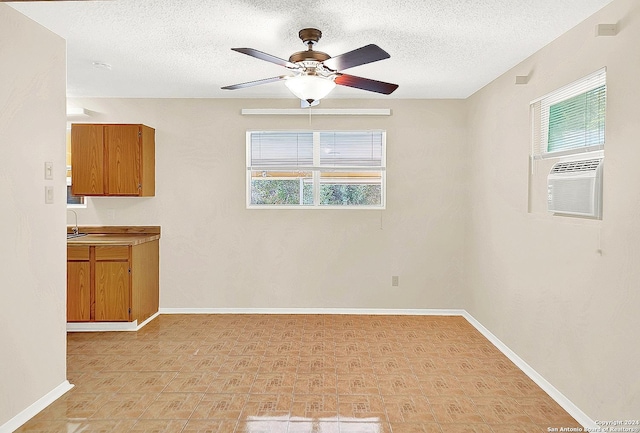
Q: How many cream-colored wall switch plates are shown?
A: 2